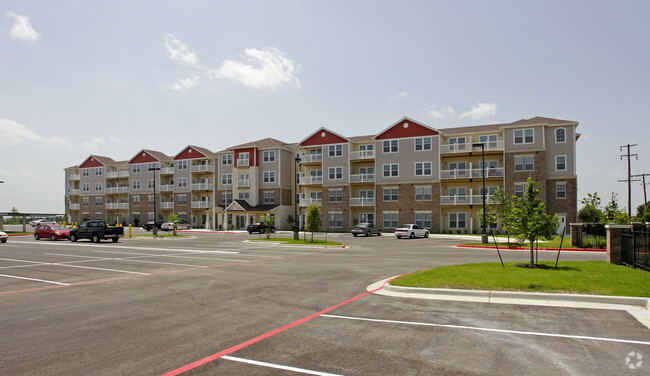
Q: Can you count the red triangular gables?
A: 5